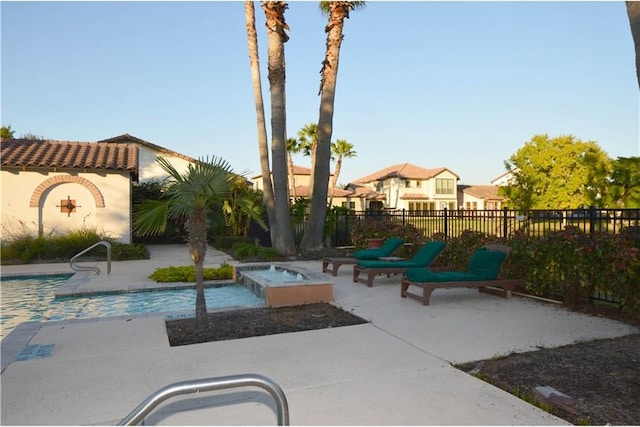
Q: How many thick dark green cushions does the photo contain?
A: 3